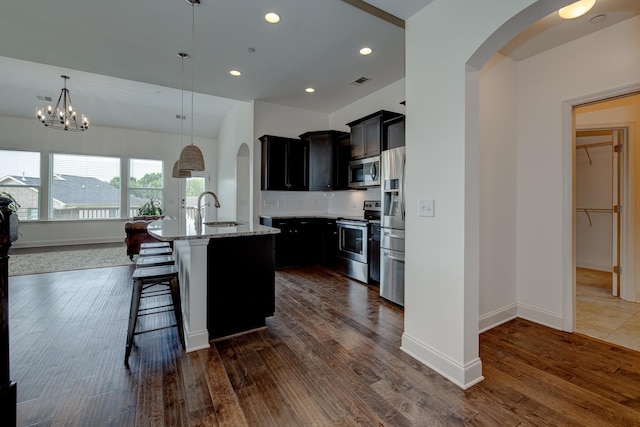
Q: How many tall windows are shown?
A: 3